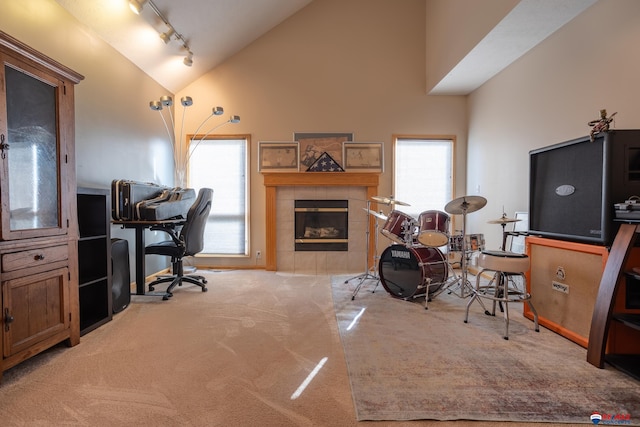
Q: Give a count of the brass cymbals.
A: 4